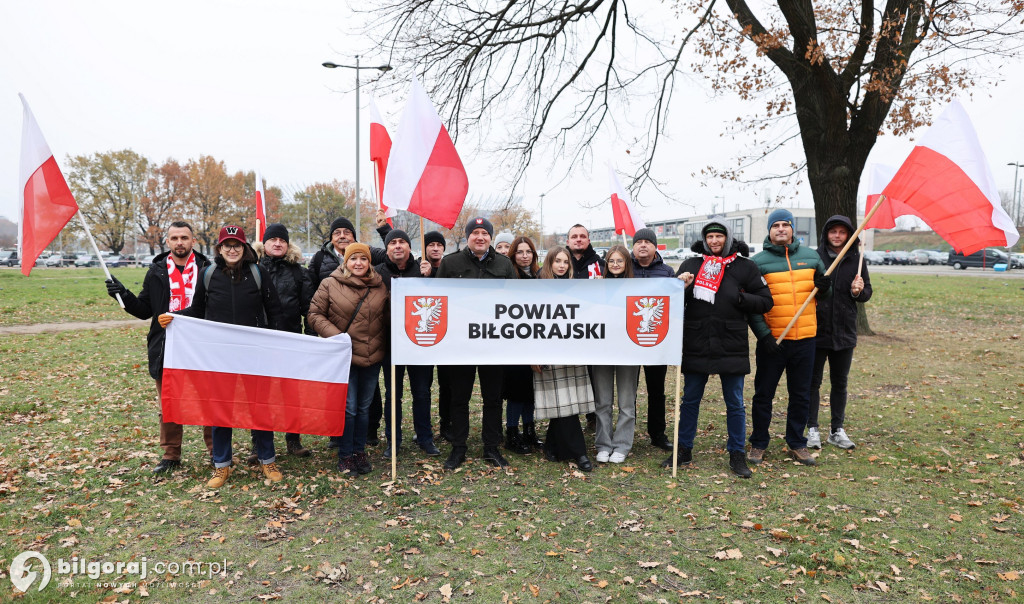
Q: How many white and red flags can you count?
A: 8